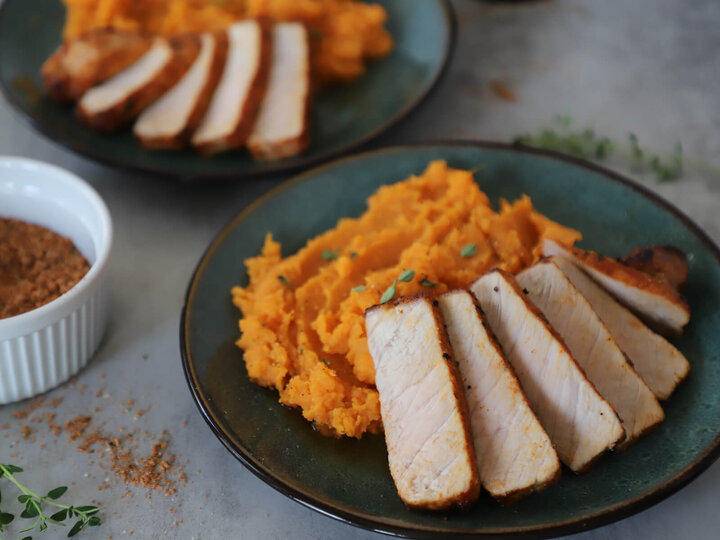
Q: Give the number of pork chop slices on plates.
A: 11